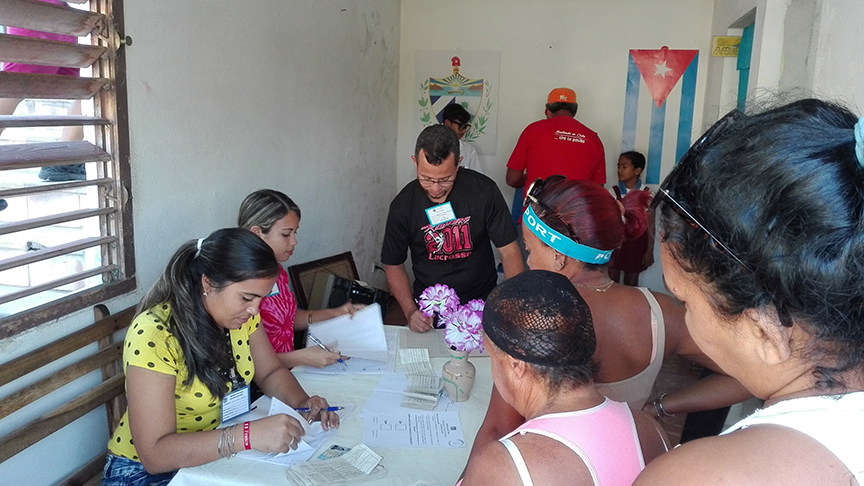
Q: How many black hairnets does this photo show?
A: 1